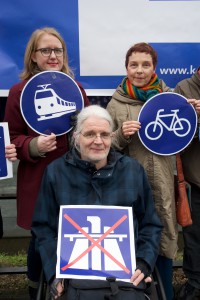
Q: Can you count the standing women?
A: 2